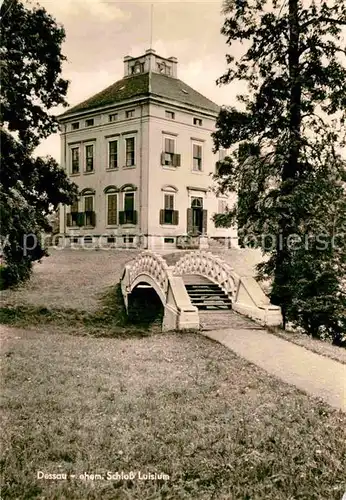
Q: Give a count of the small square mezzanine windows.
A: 6